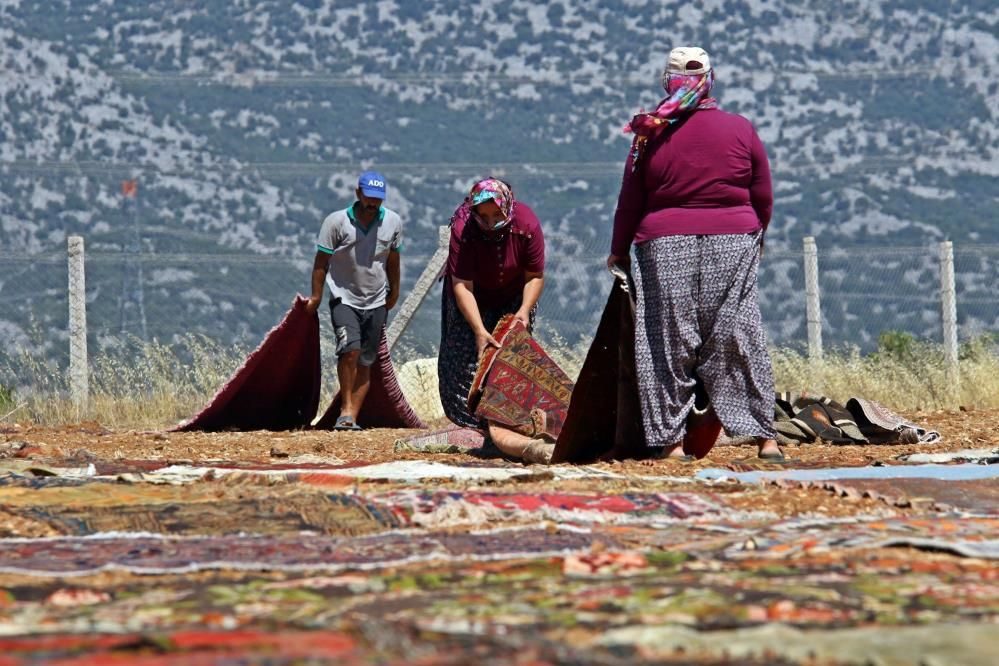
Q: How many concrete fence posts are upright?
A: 3